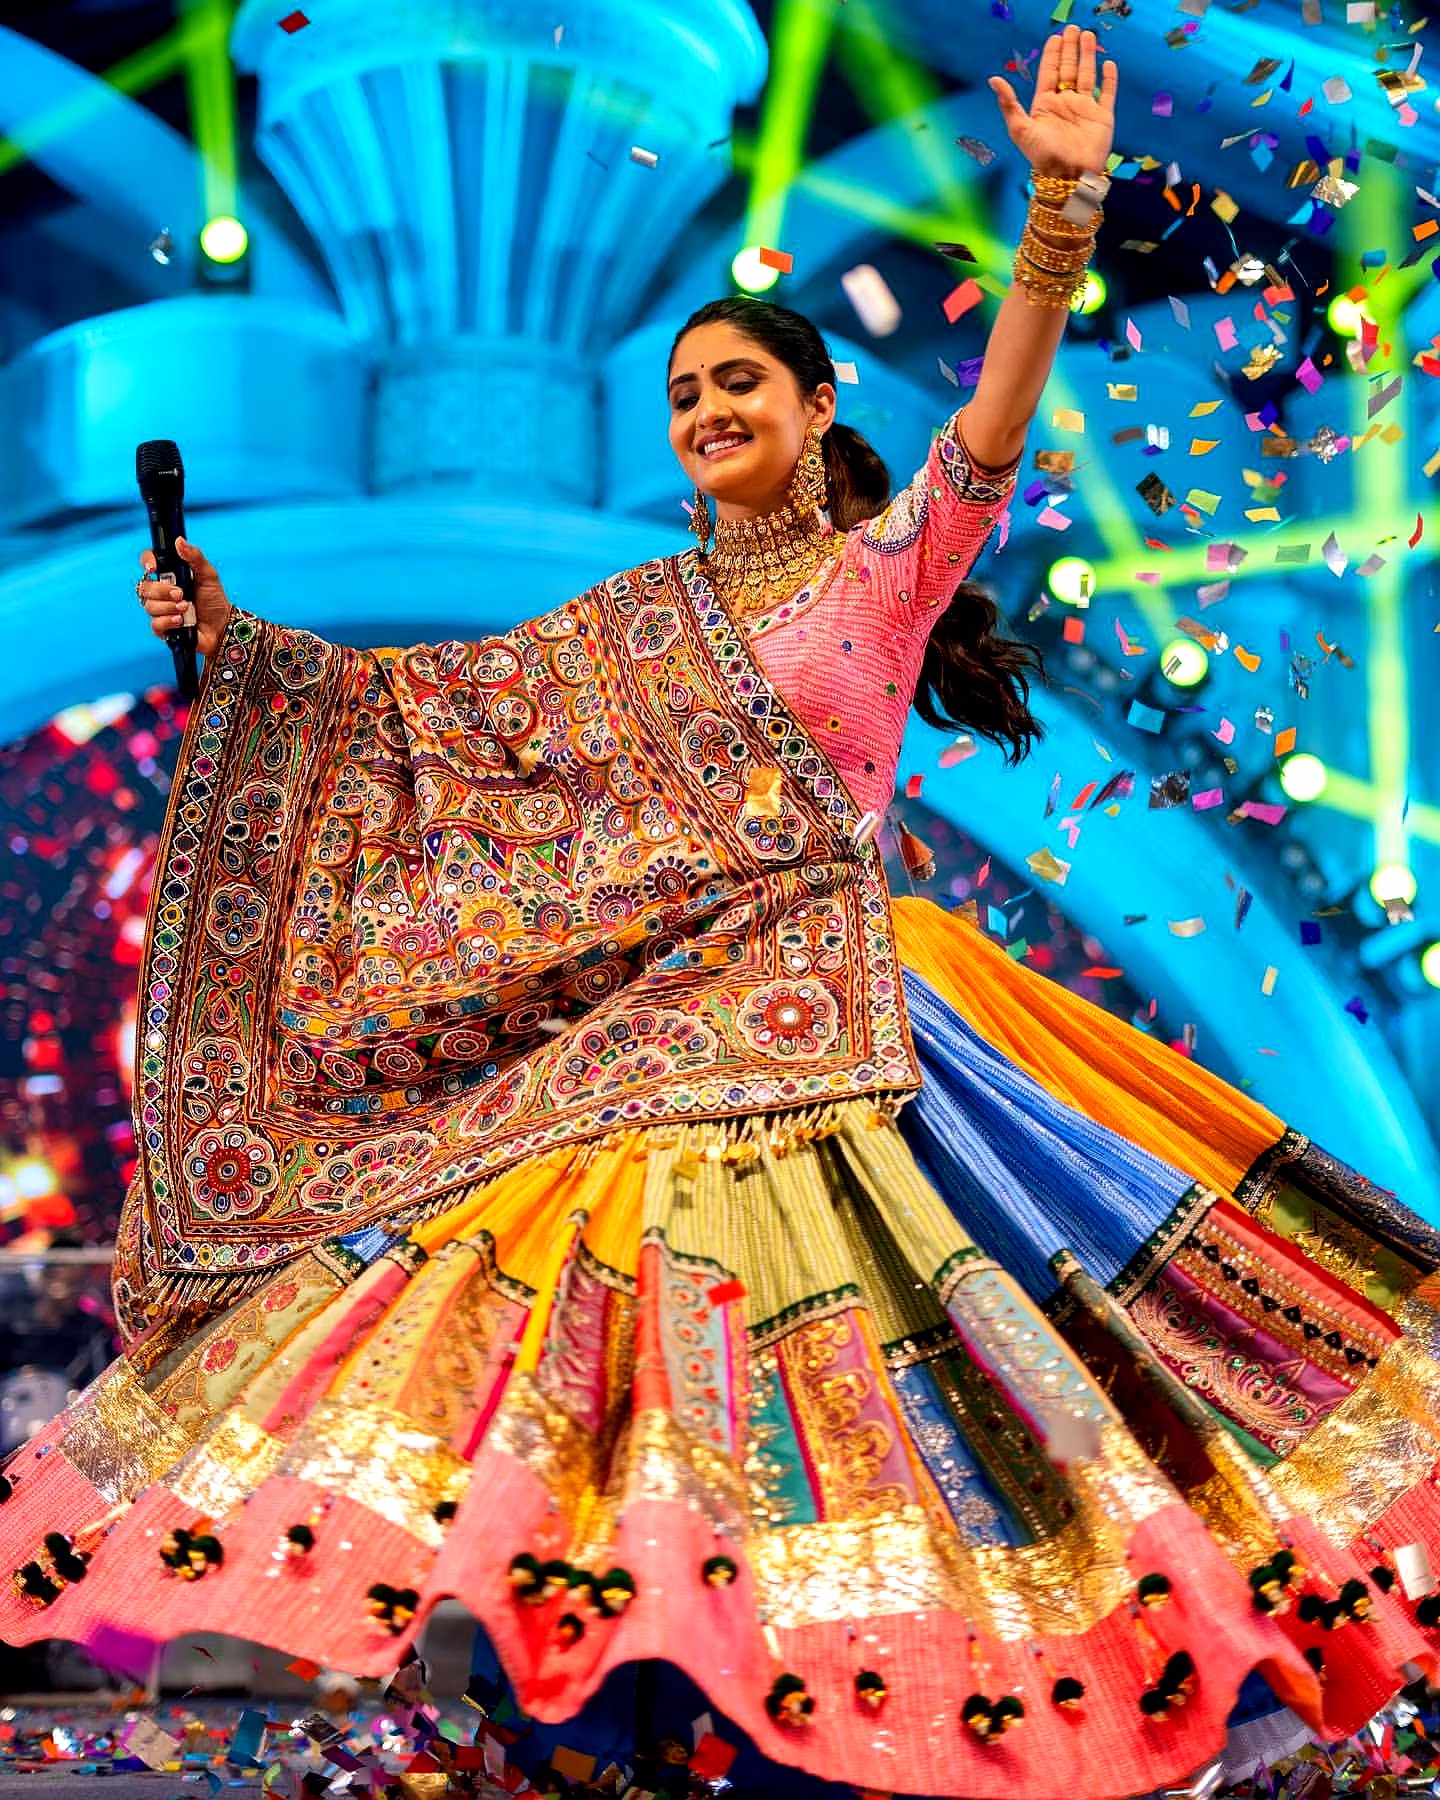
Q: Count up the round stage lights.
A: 9